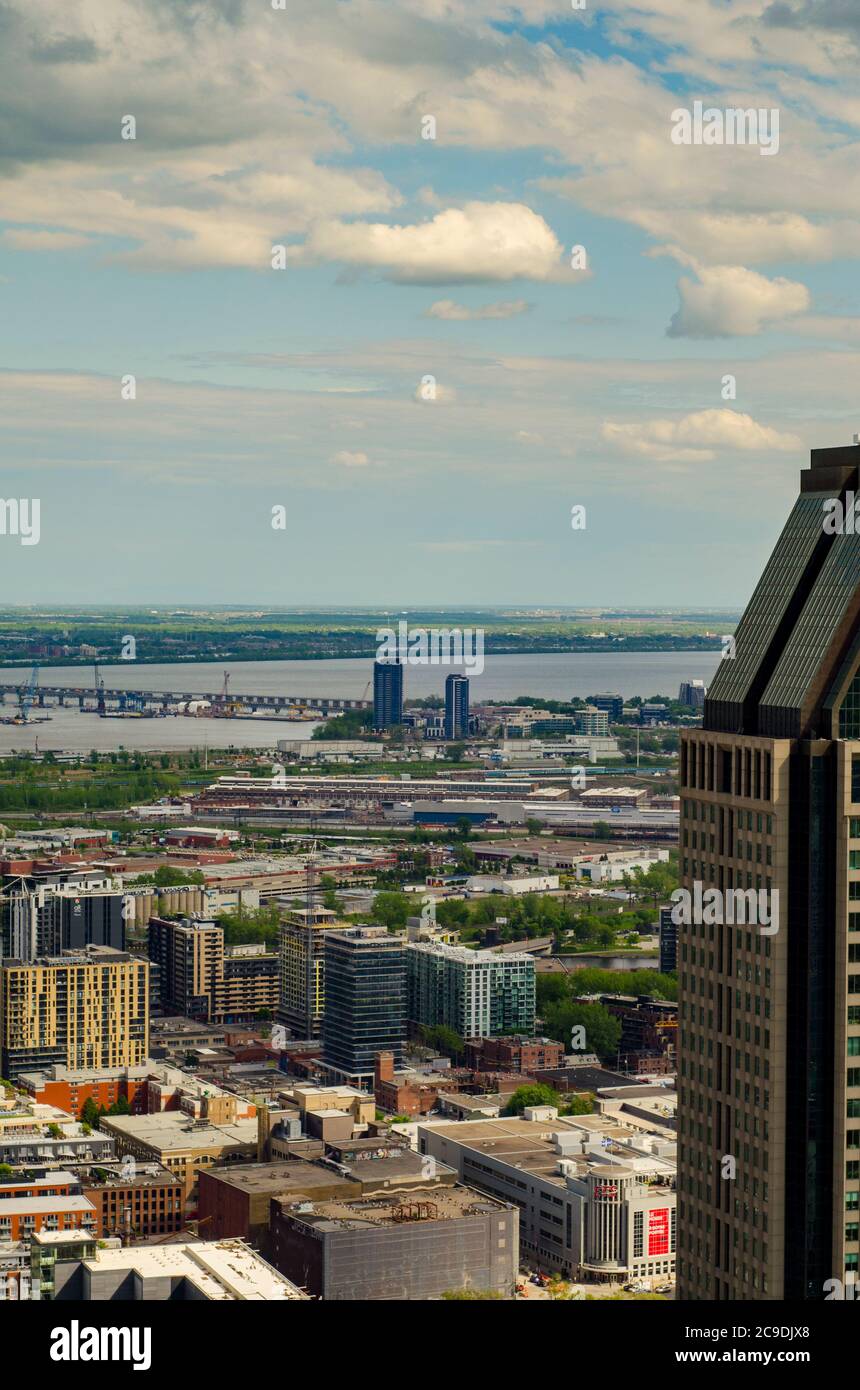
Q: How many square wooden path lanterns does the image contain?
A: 0